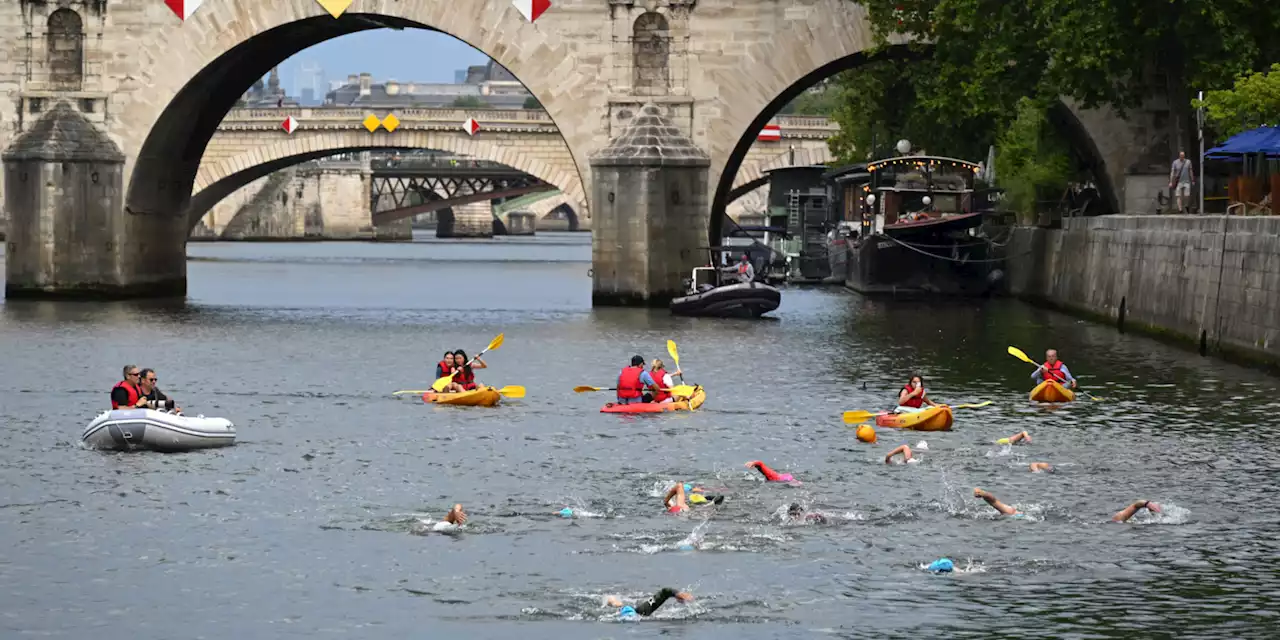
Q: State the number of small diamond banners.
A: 4